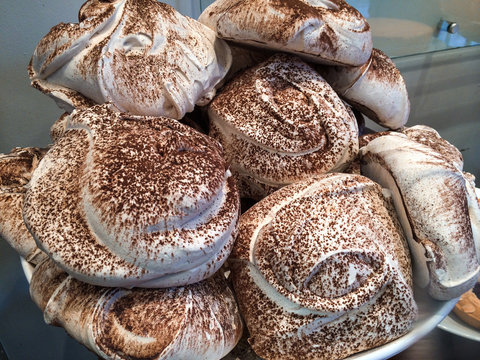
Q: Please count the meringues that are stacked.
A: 9